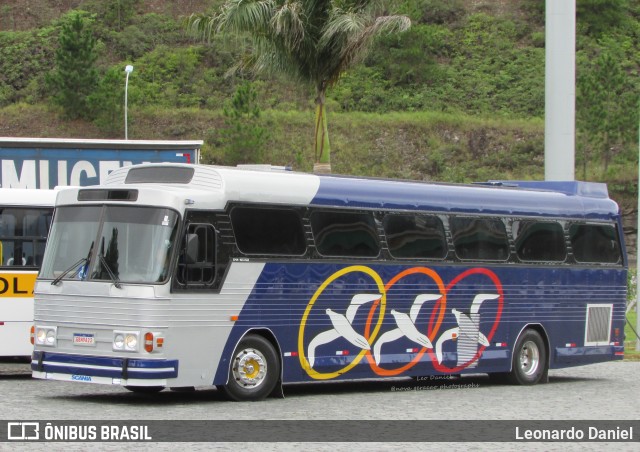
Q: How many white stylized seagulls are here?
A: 3